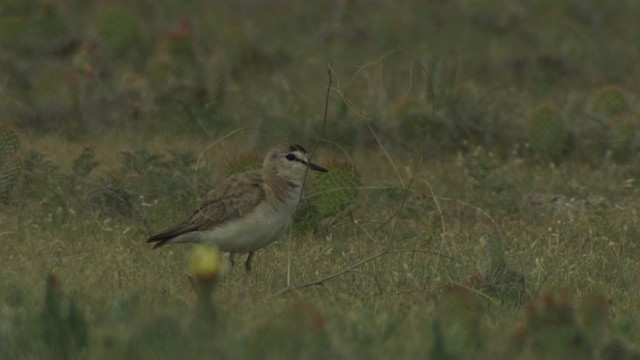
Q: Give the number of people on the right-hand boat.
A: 0